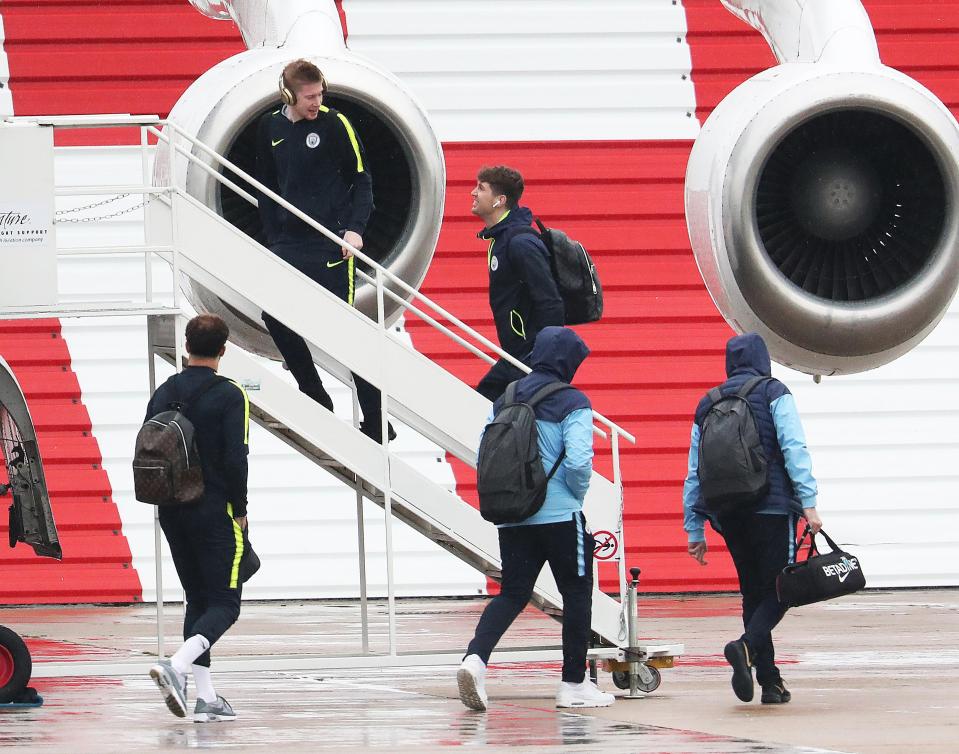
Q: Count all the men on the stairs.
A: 2